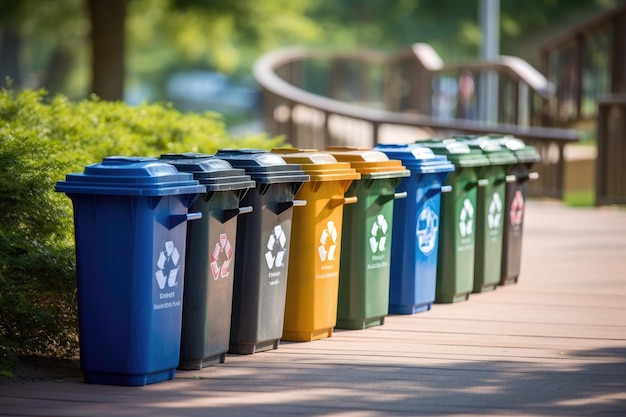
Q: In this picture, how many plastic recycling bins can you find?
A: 9